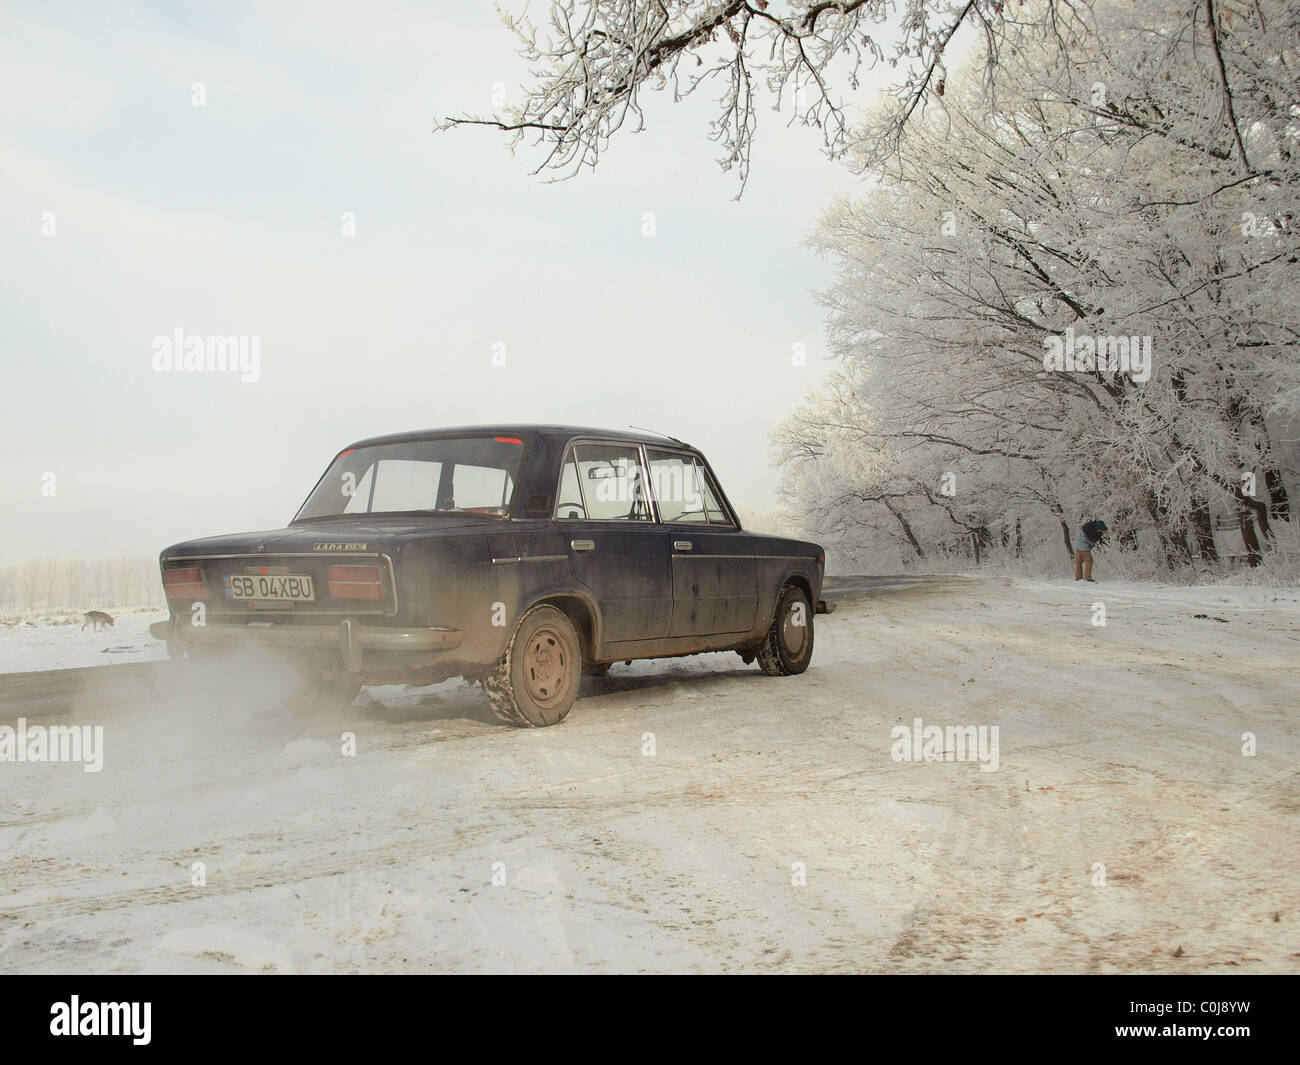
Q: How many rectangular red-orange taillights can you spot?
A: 2